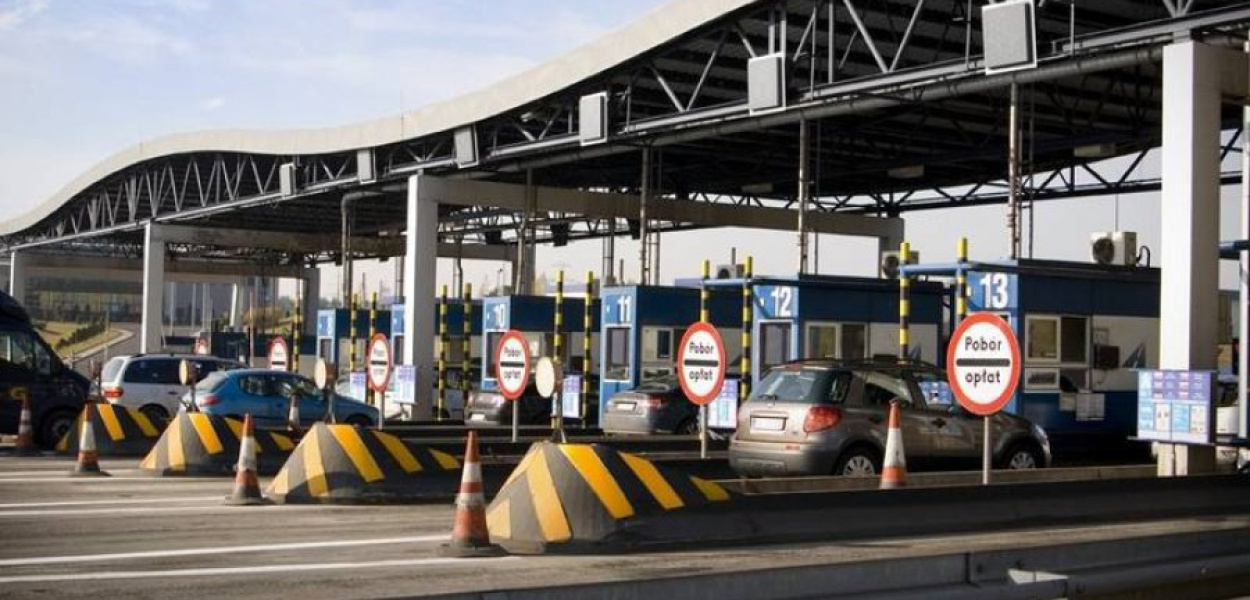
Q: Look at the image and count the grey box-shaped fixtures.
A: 6